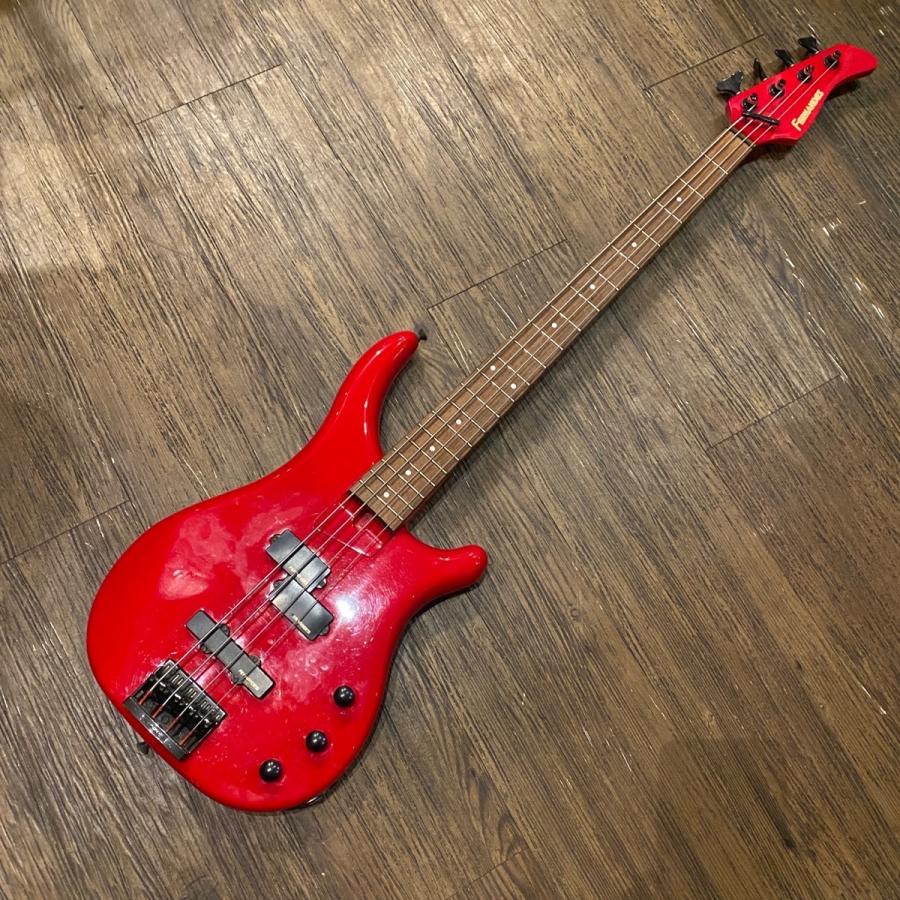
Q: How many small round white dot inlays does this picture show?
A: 10